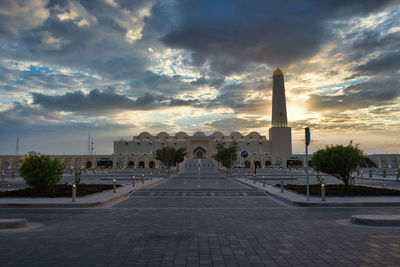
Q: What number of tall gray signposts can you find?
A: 1